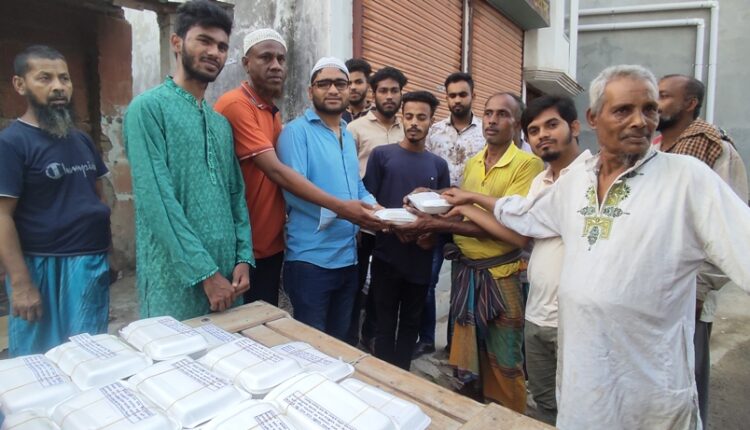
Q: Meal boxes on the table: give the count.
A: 12